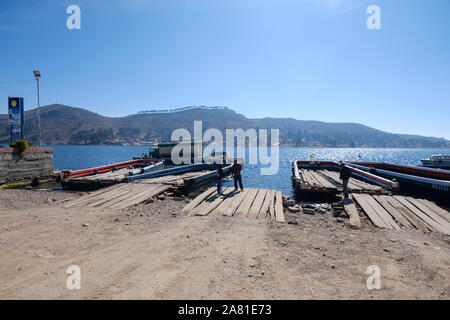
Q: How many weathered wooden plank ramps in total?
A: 3